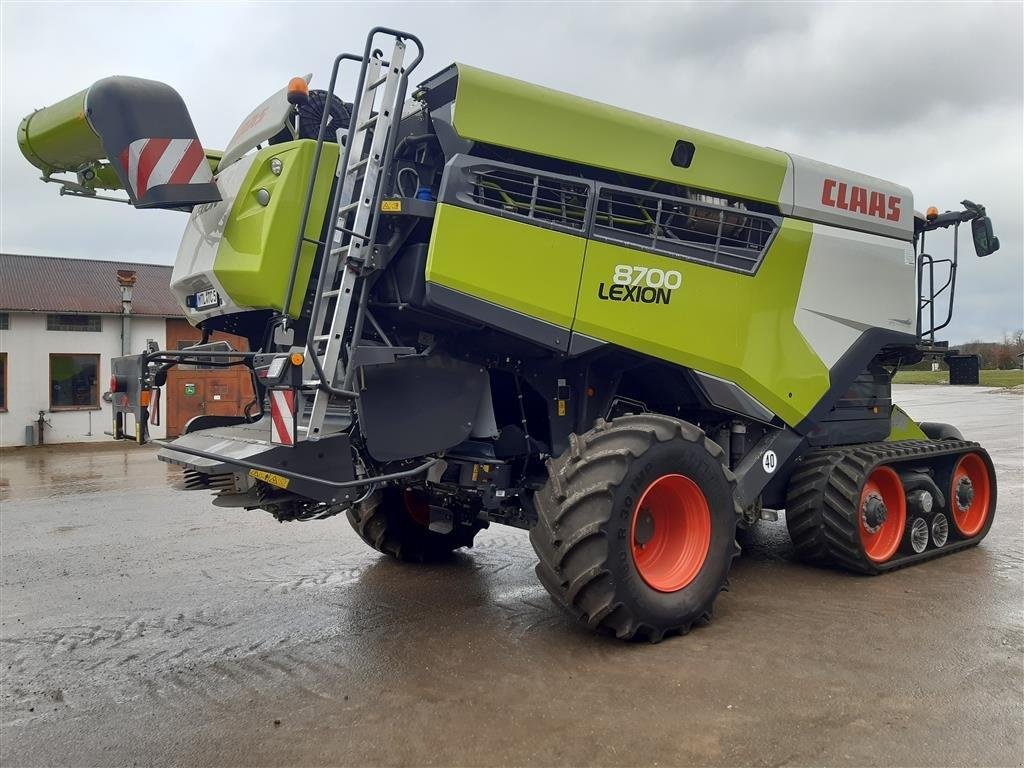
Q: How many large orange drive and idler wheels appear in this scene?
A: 2